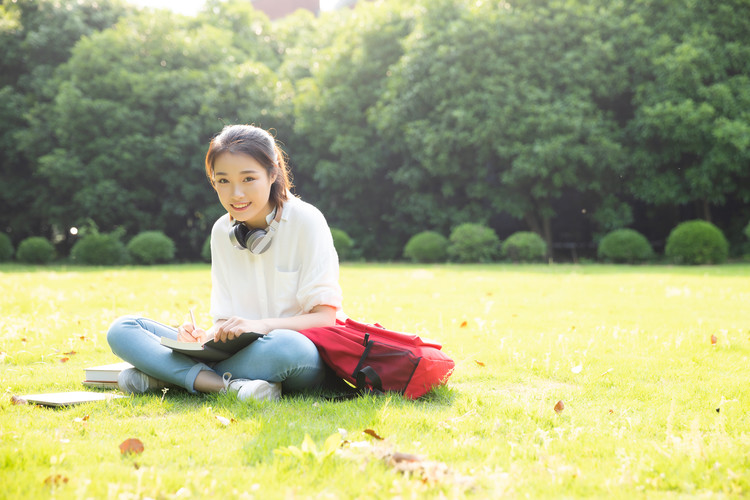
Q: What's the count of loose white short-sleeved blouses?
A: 1